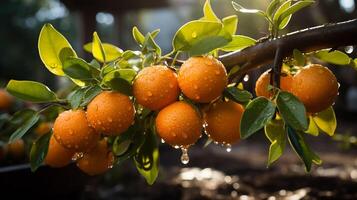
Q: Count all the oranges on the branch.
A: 10